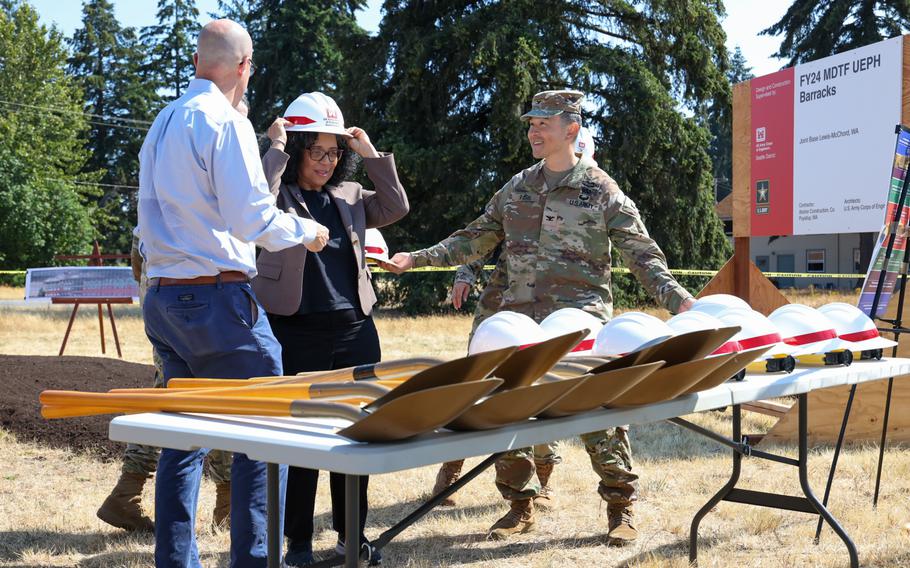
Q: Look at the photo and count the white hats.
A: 11